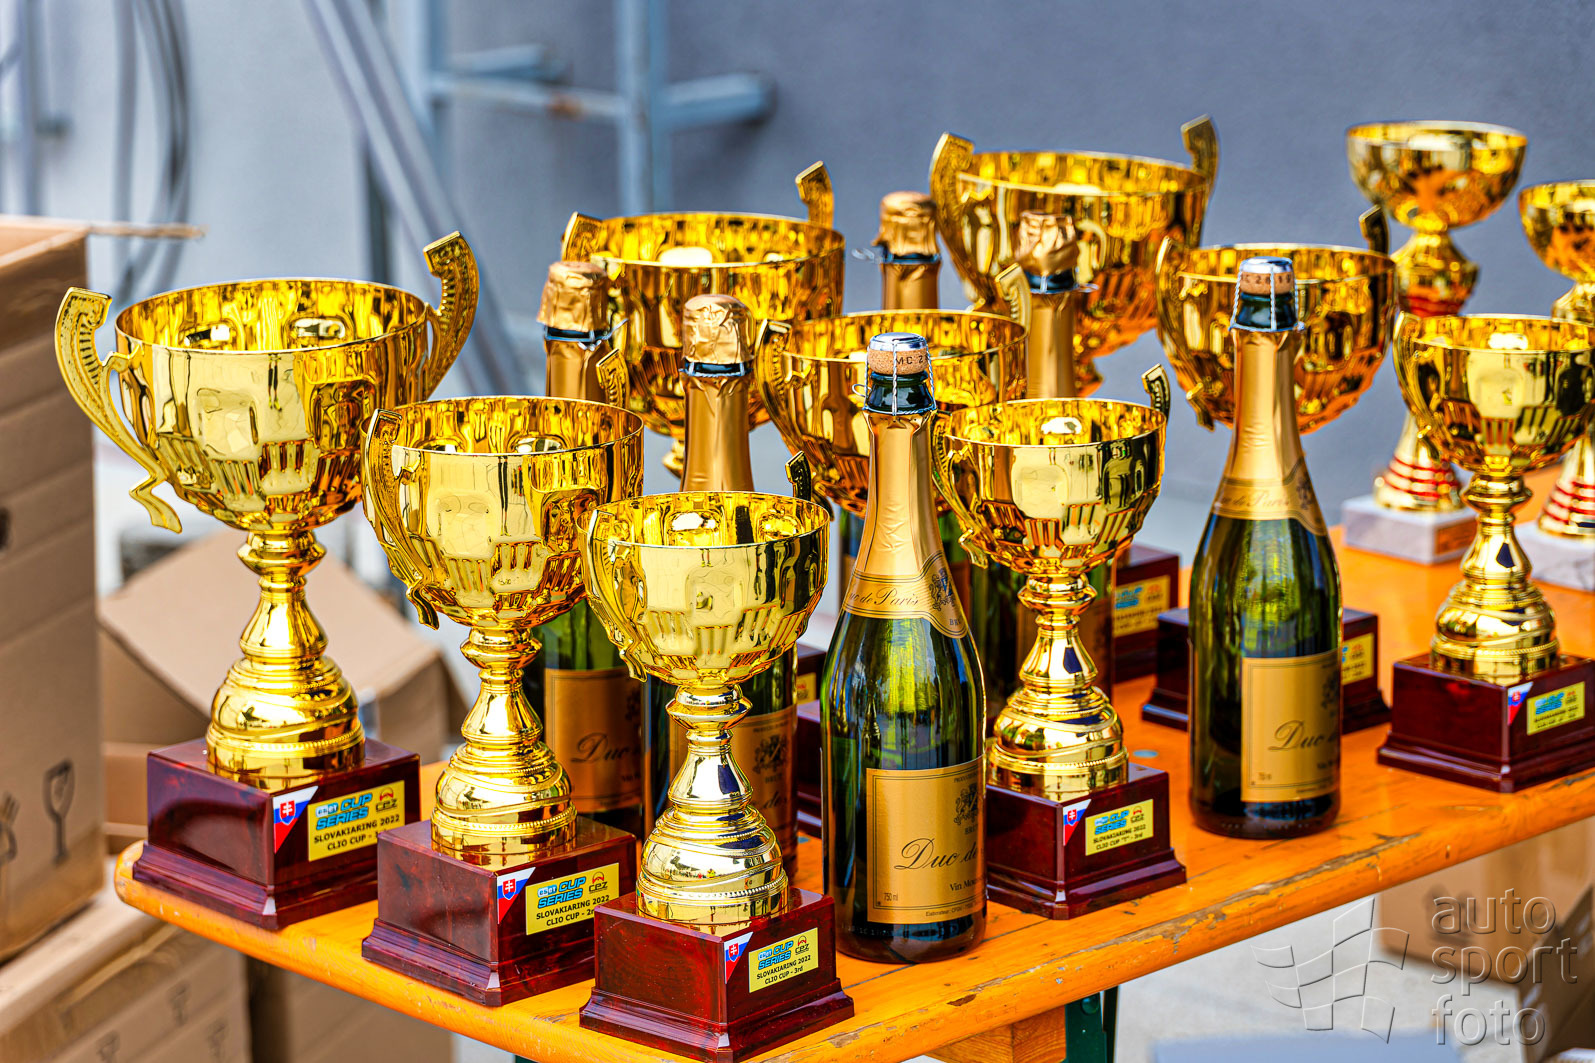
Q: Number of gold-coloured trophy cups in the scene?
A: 11